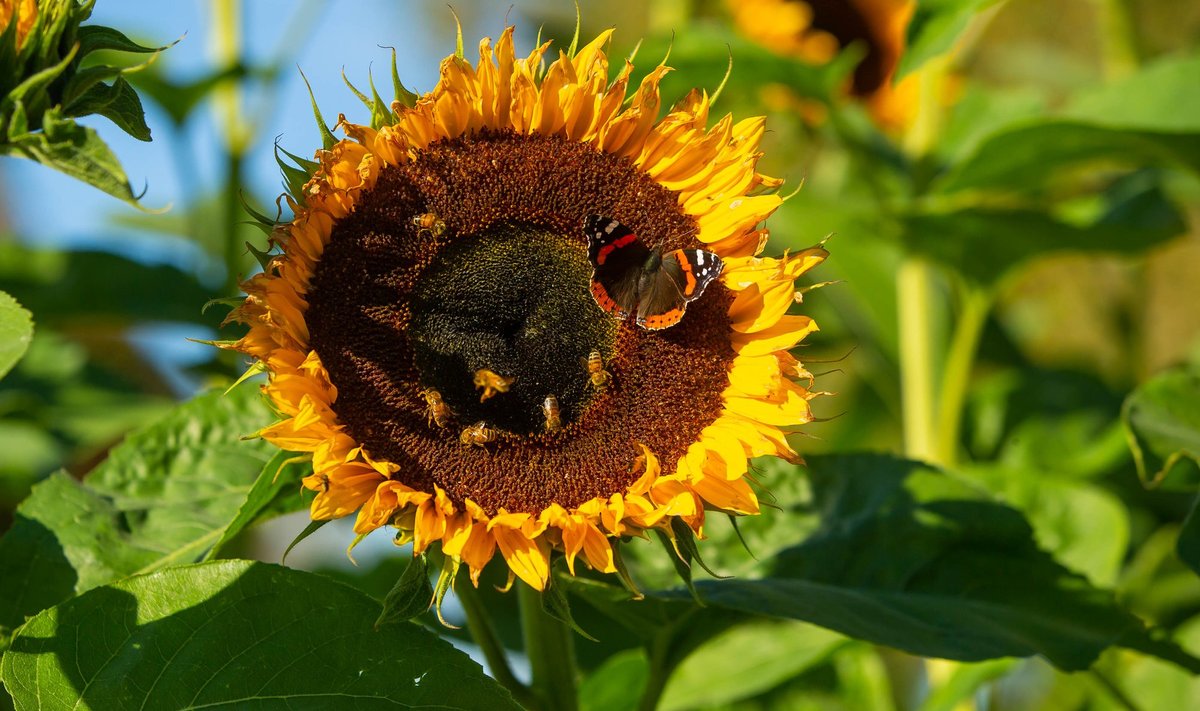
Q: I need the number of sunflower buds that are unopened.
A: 1